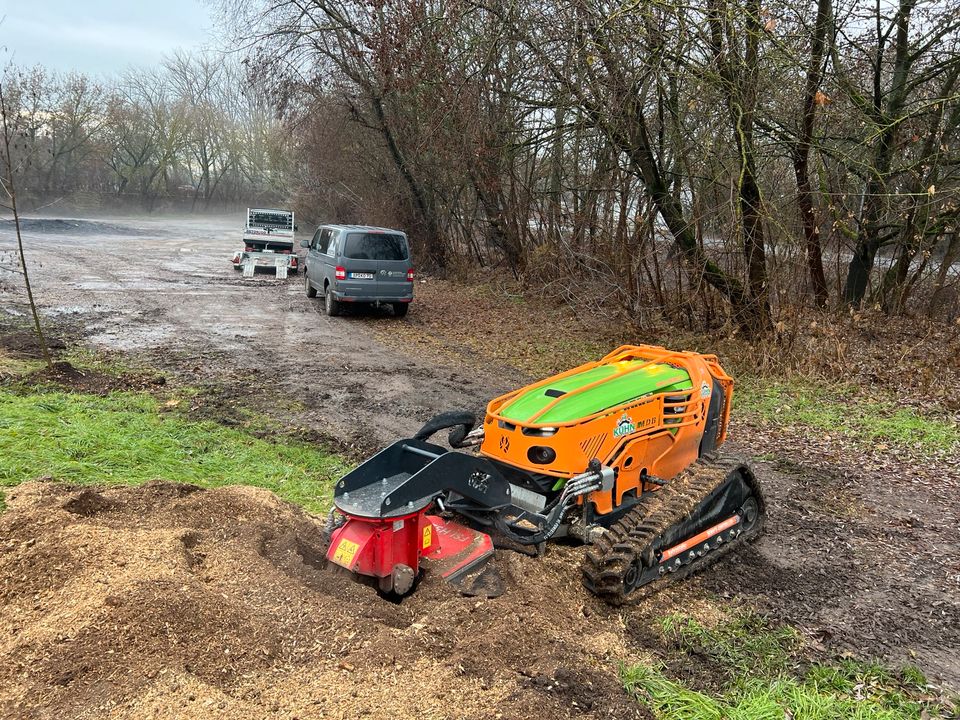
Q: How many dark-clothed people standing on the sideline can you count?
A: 0